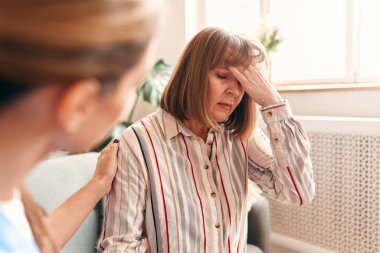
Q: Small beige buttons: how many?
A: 5